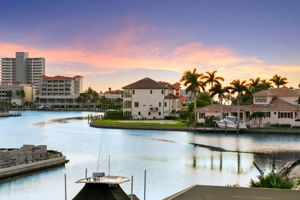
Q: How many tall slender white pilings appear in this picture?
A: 4